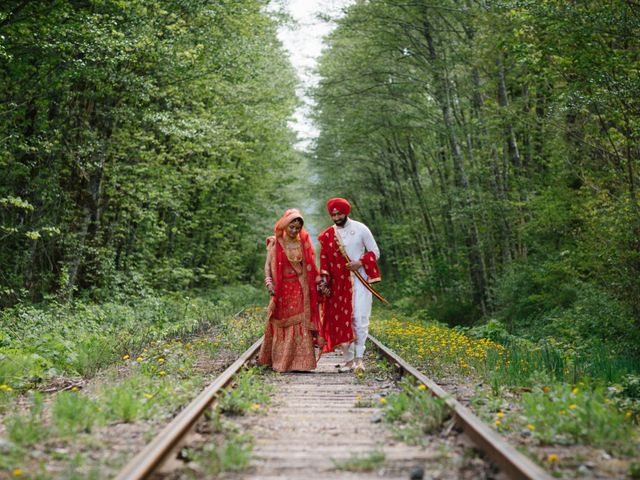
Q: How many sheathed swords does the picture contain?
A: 1